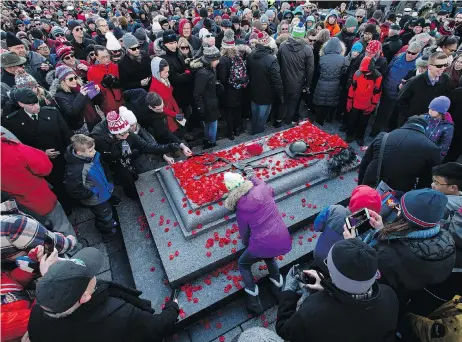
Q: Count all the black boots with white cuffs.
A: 2